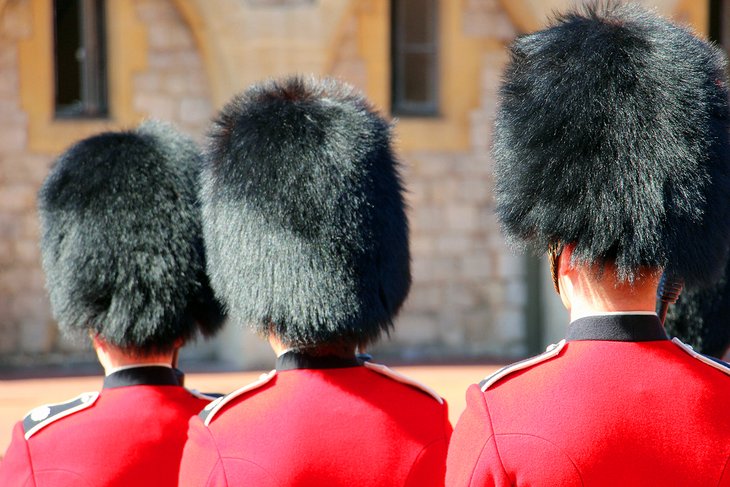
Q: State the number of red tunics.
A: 3